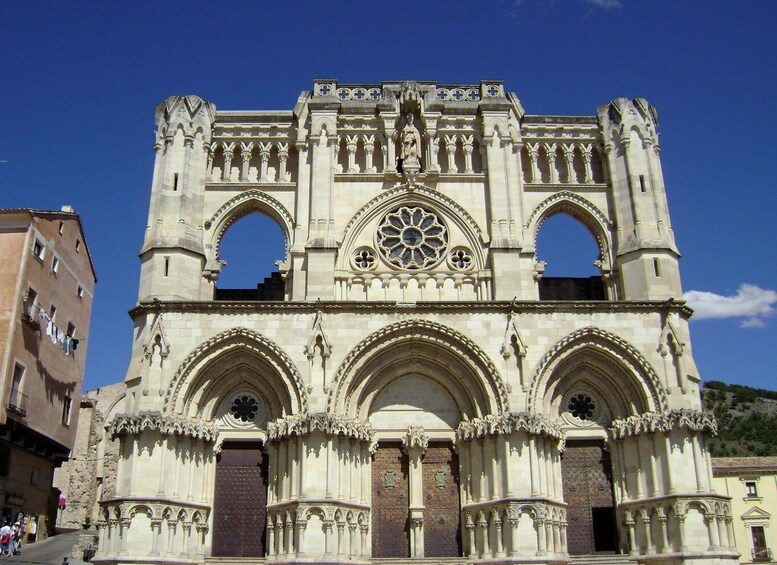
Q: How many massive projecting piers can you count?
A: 4